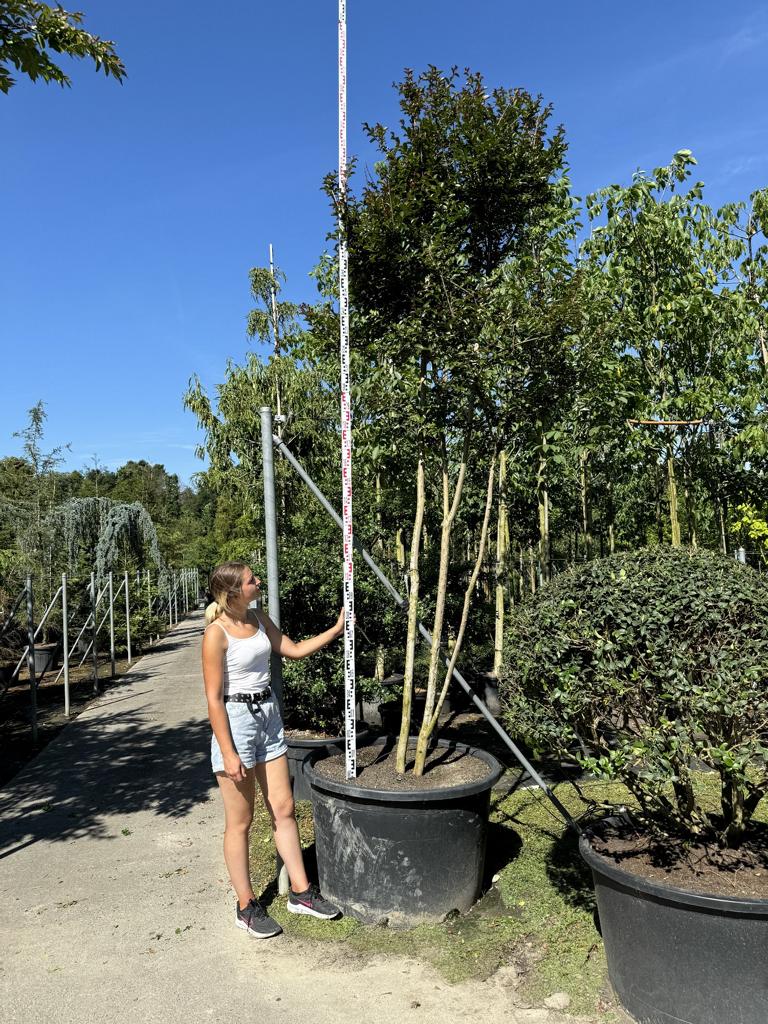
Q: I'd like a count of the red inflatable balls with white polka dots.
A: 0